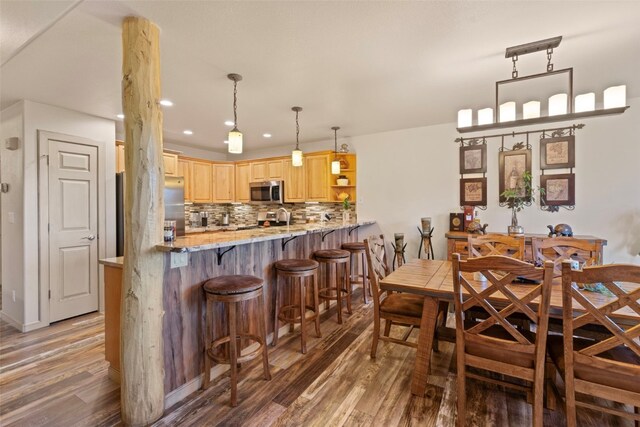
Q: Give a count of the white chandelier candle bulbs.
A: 7